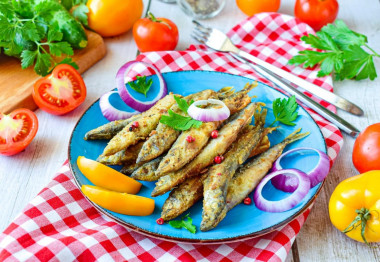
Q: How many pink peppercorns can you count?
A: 6